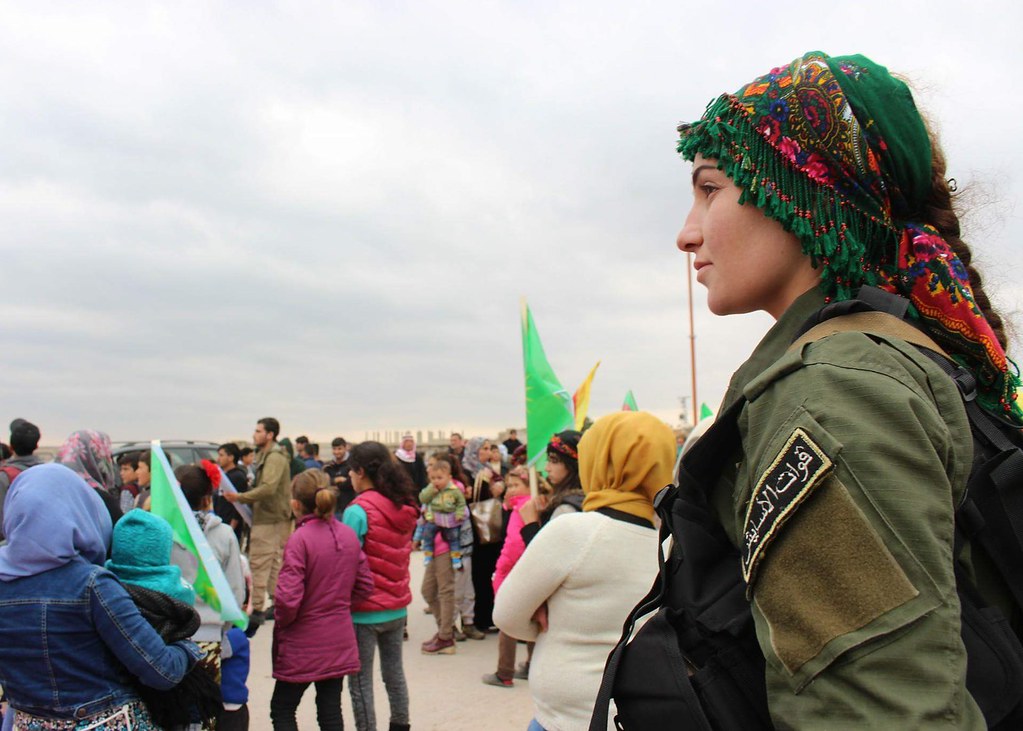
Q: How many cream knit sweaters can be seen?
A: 1